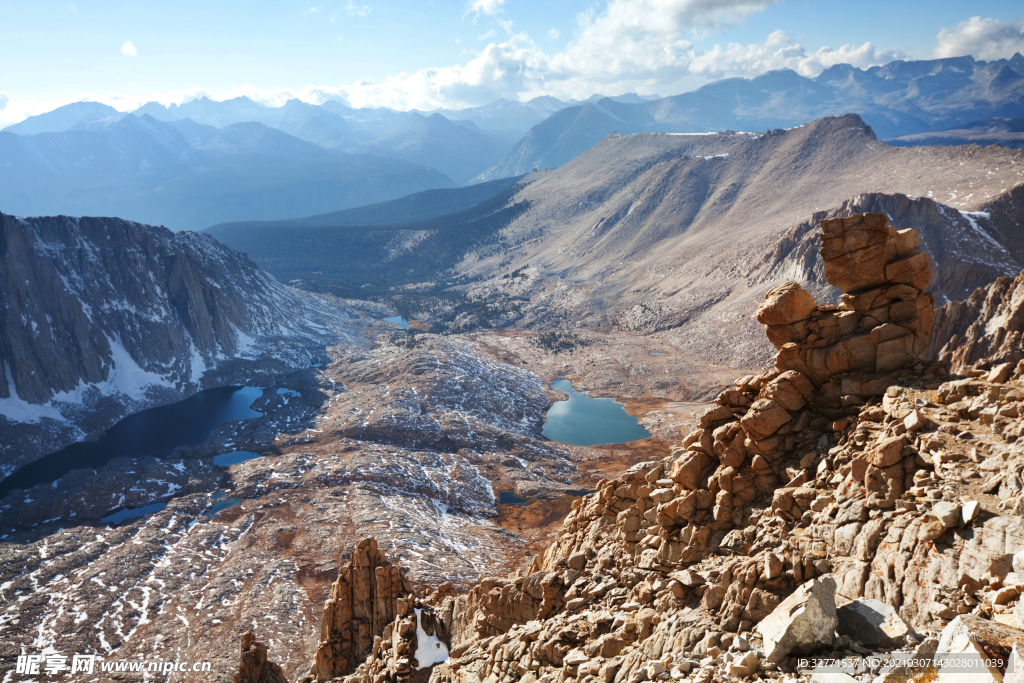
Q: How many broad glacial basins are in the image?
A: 1